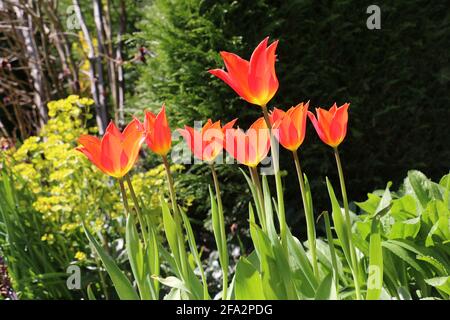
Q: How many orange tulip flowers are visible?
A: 7